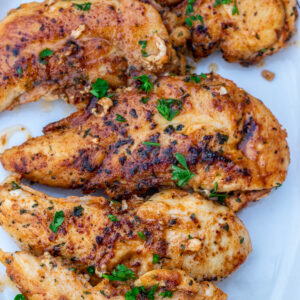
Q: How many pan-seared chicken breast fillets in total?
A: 5